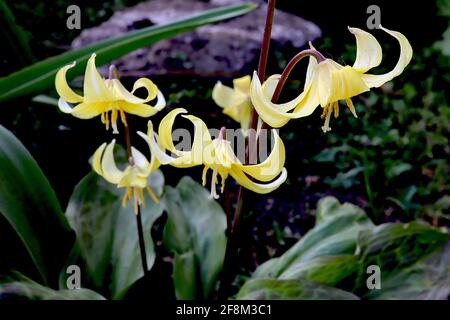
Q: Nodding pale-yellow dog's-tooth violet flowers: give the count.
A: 5